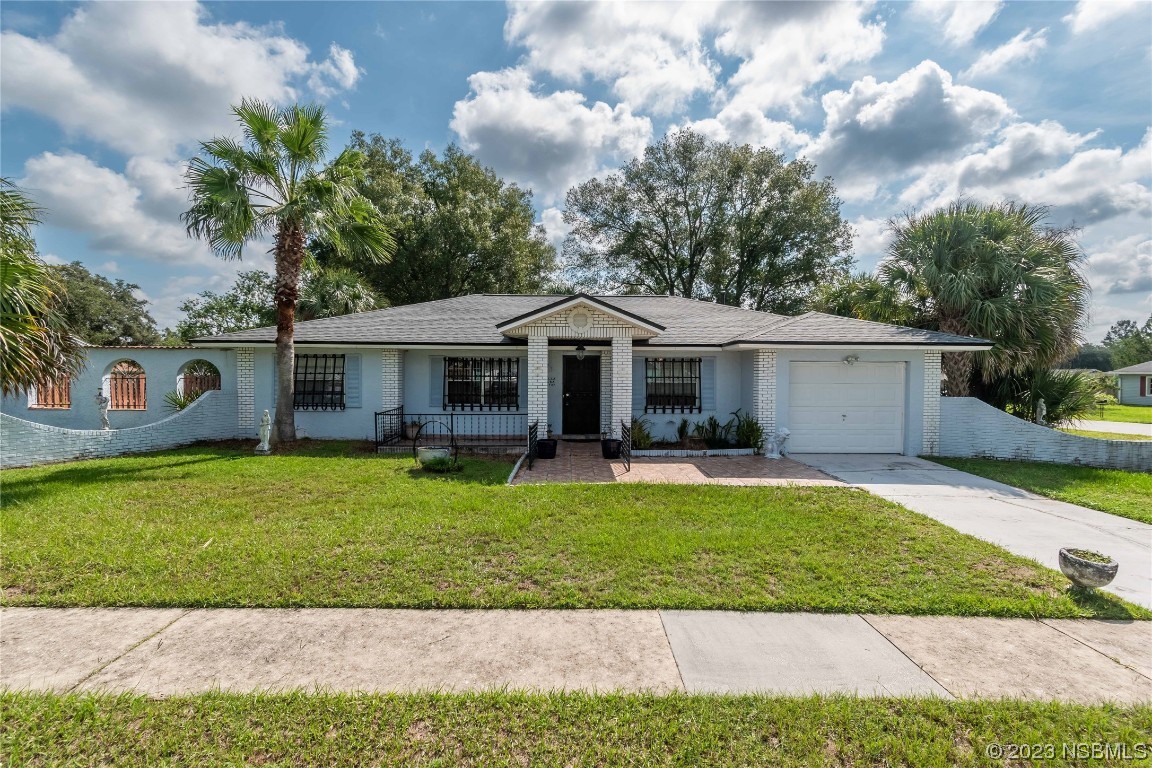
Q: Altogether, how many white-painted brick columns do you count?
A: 6